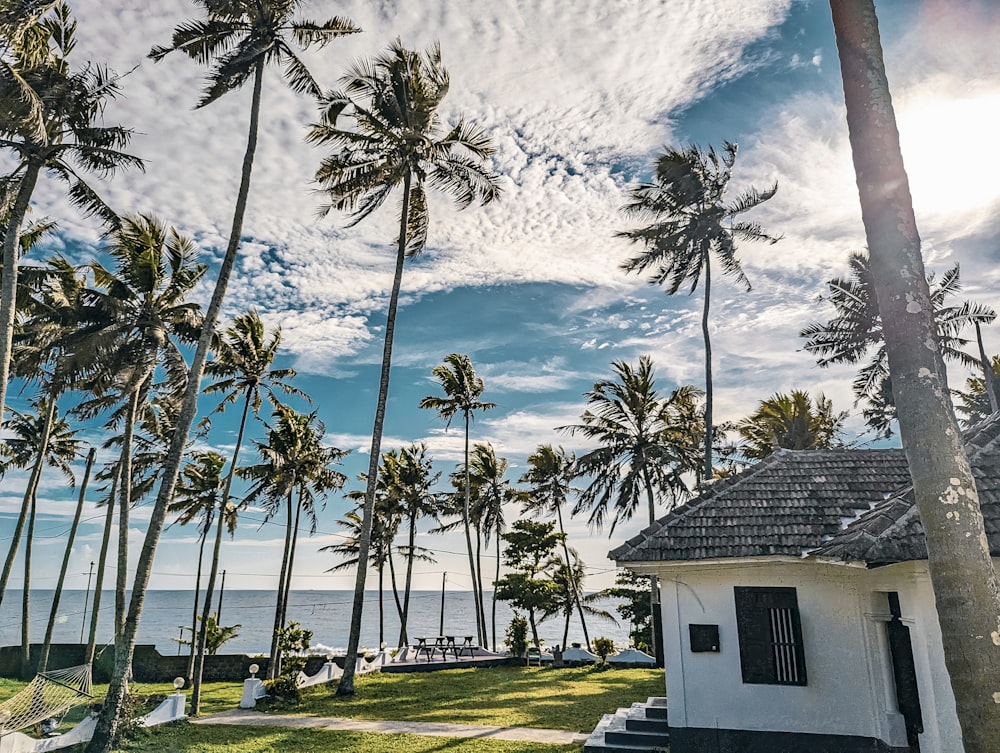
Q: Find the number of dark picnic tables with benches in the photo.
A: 2